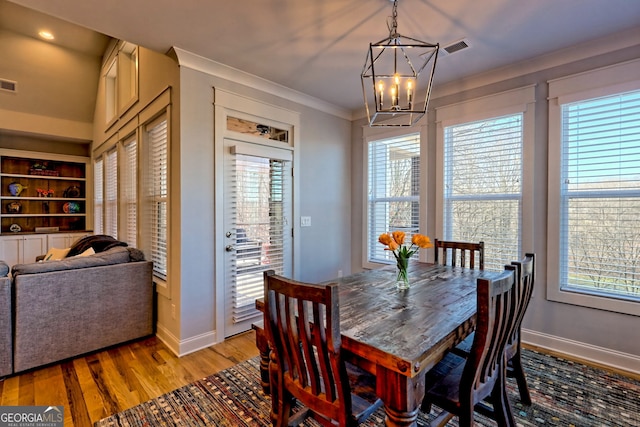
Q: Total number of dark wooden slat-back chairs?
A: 4